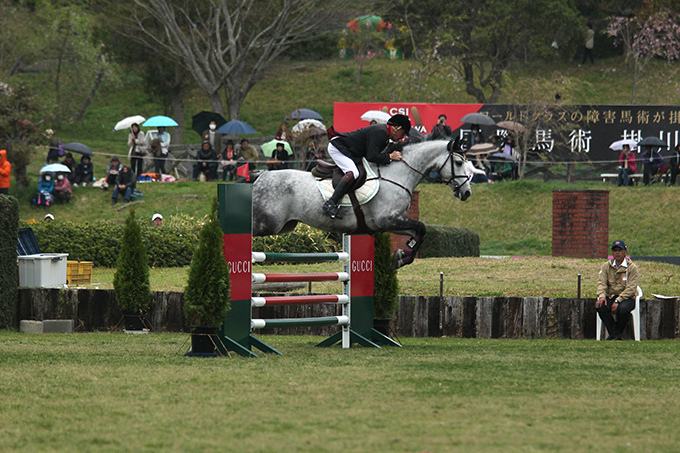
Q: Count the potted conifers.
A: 3